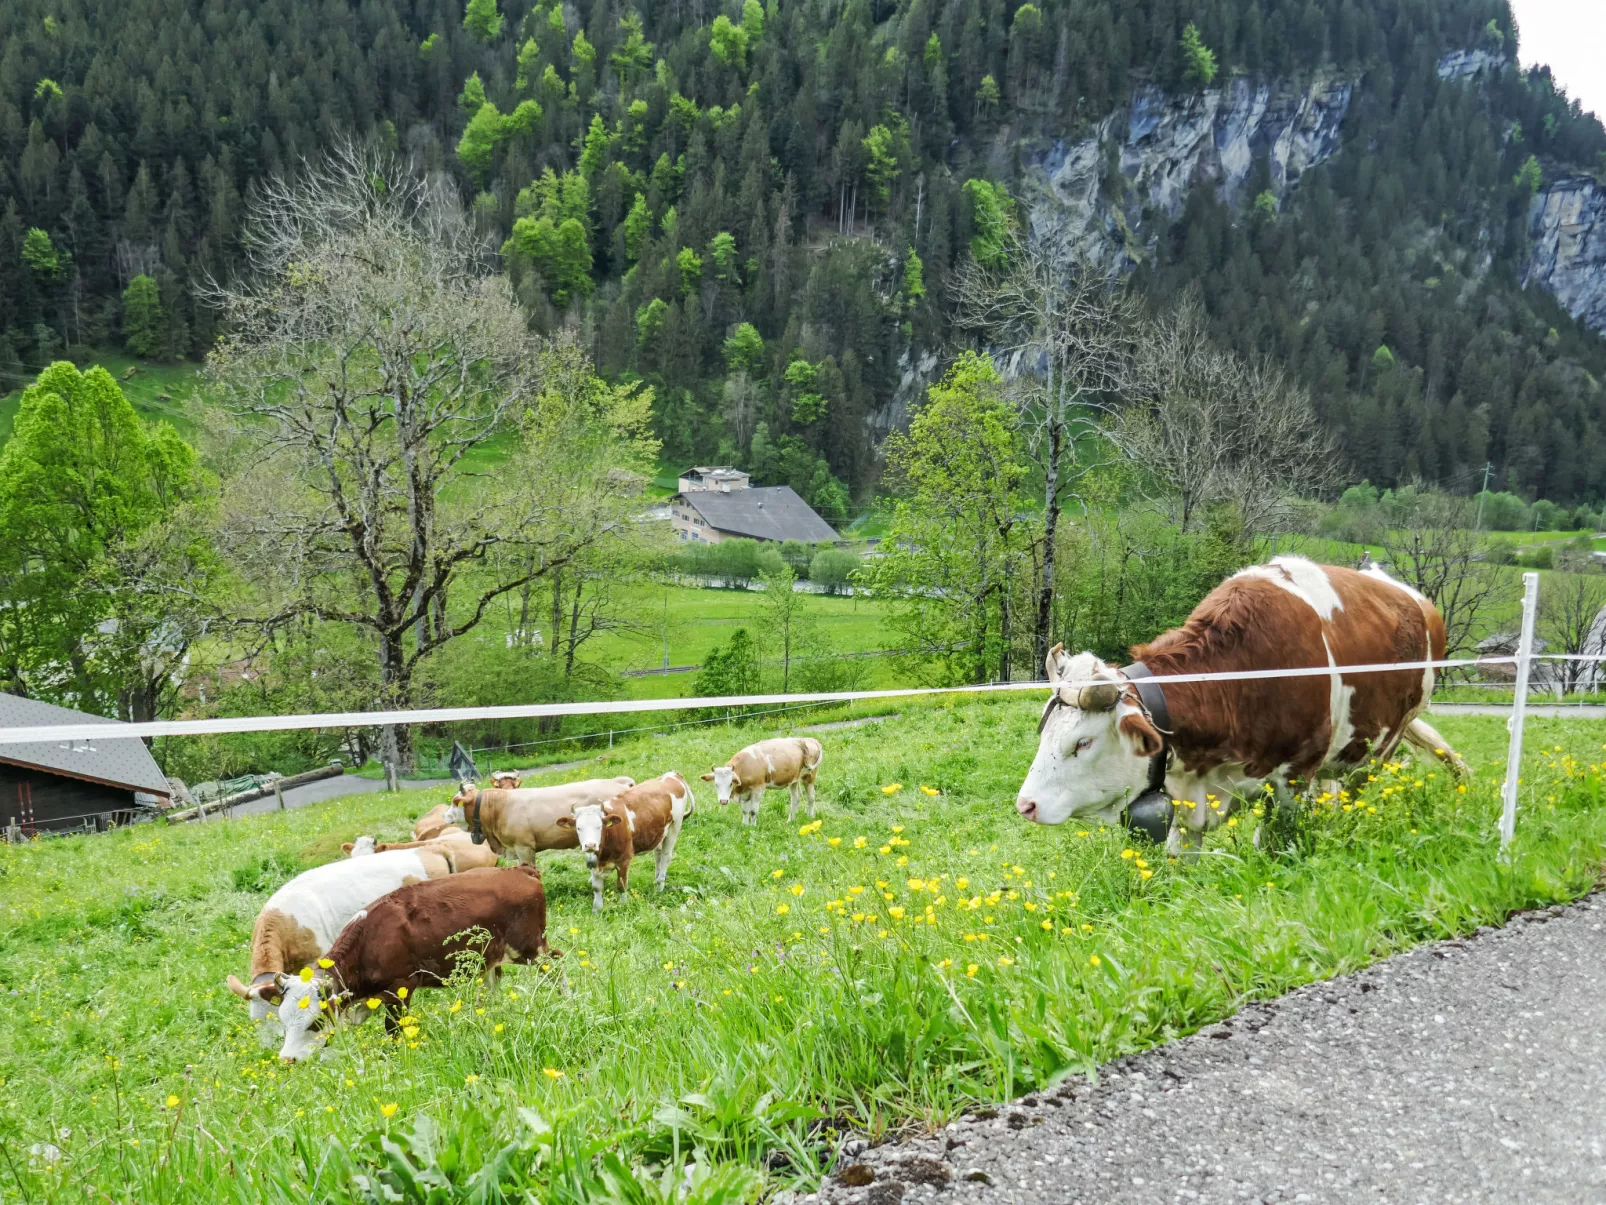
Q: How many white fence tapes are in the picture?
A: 1